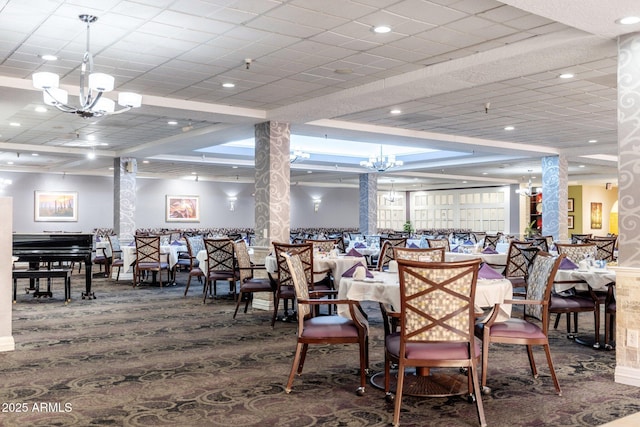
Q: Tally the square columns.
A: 5